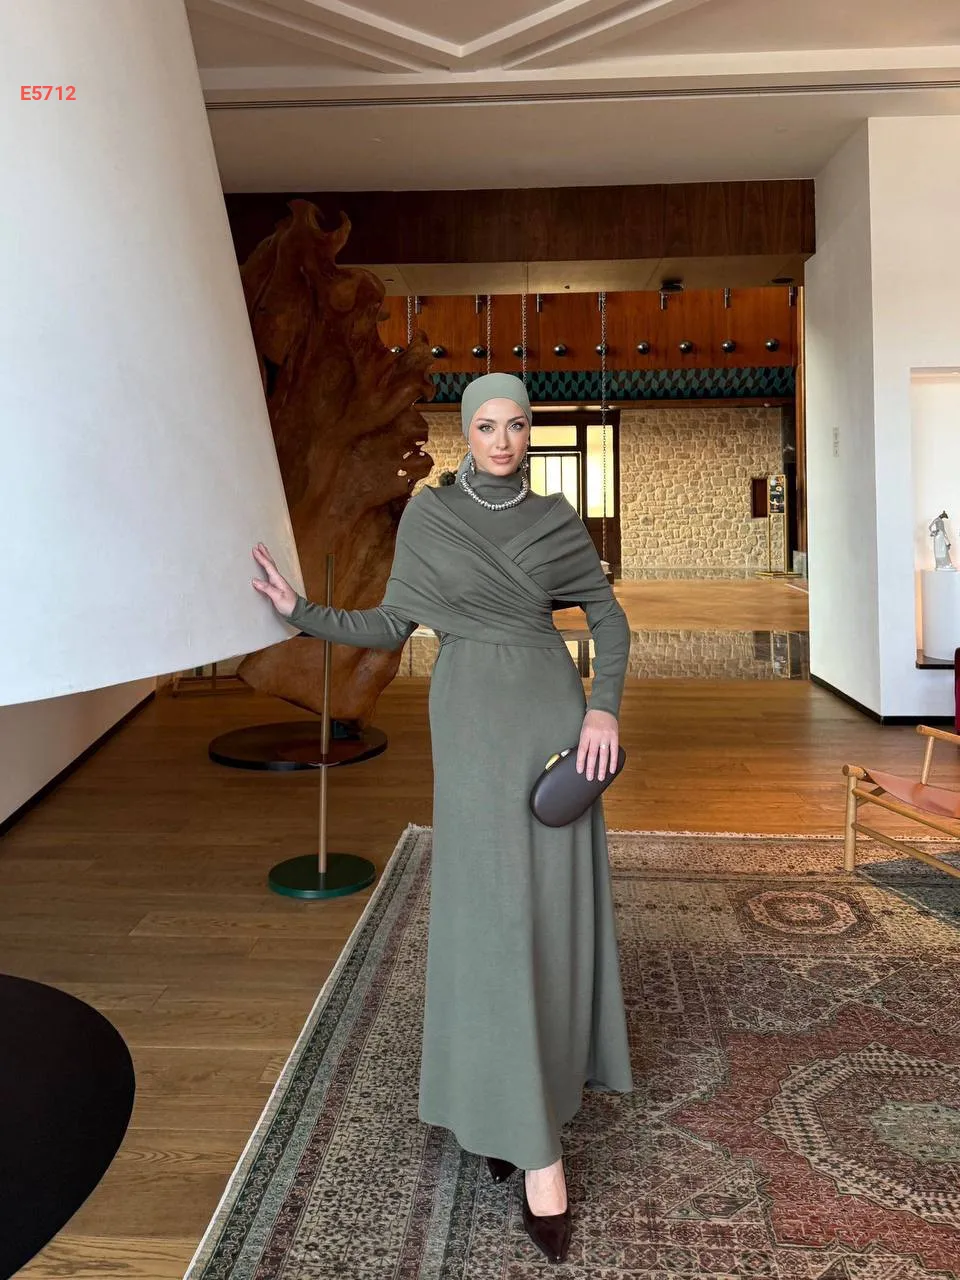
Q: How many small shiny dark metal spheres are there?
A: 10